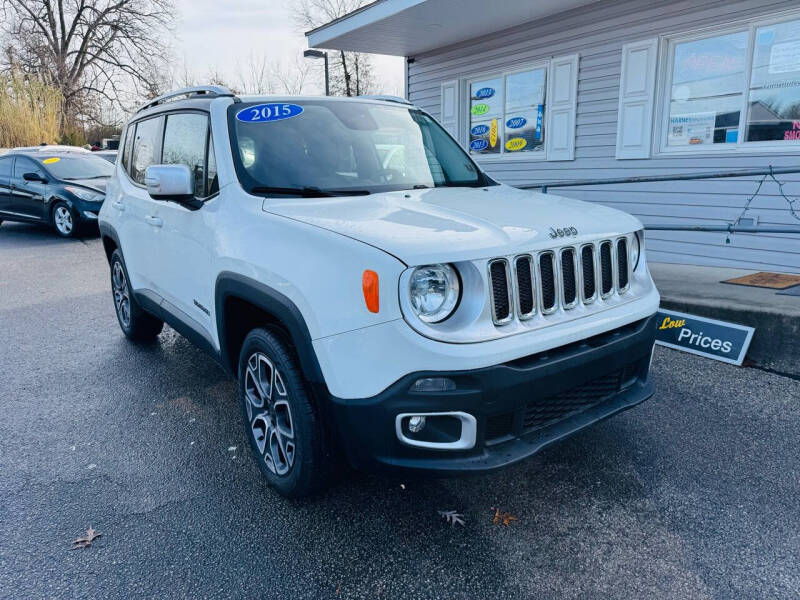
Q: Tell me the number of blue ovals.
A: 5